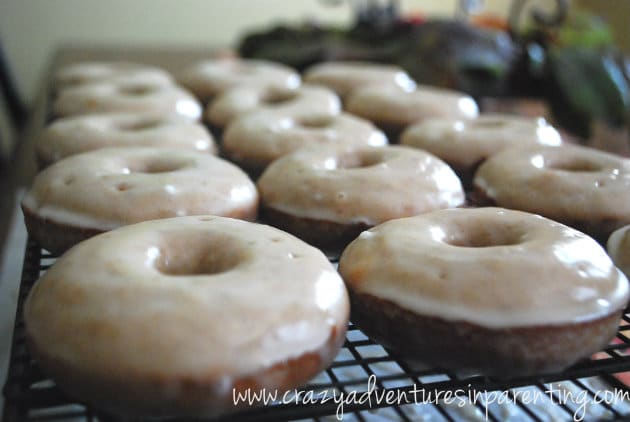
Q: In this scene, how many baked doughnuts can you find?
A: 15